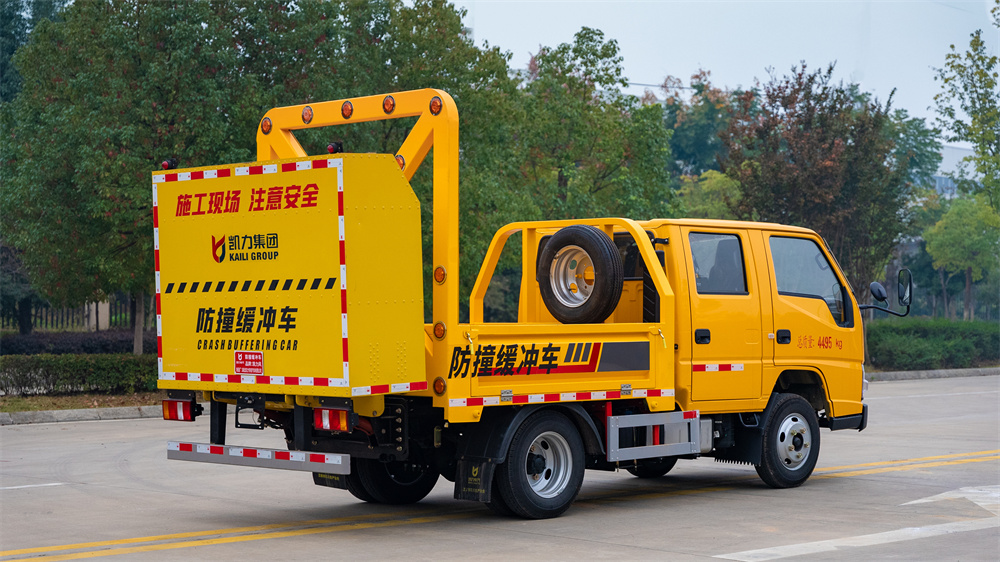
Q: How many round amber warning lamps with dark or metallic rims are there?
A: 9